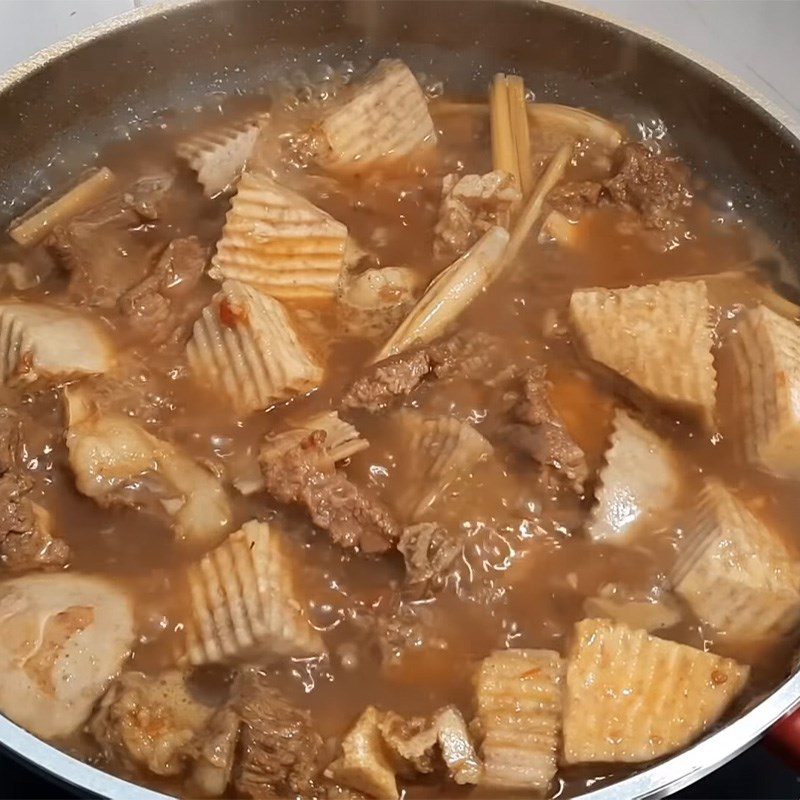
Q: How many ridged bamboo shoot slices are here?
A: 13